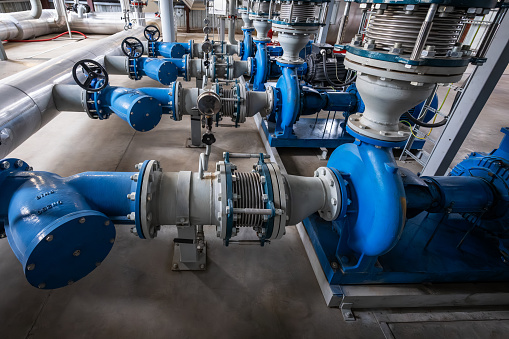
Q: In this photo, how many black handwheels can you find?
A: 3